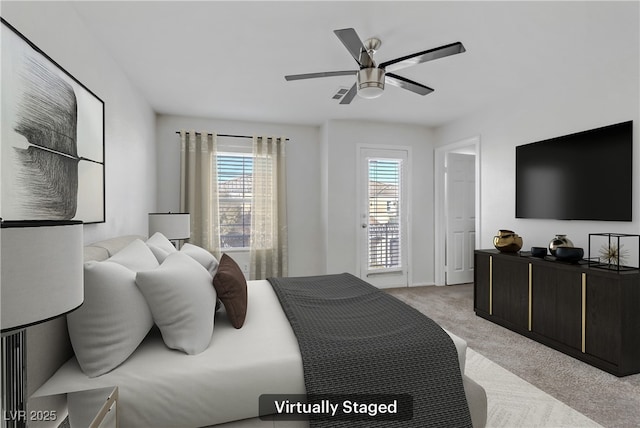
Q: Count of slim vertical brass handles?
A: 3